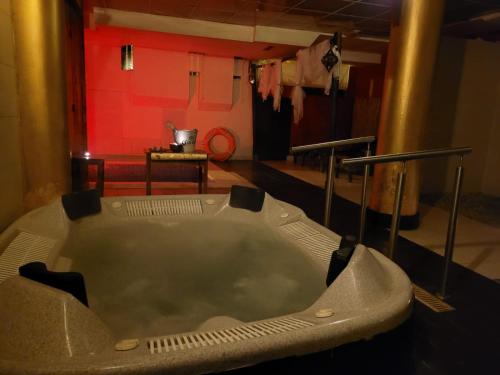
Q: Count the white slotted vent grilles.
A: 4